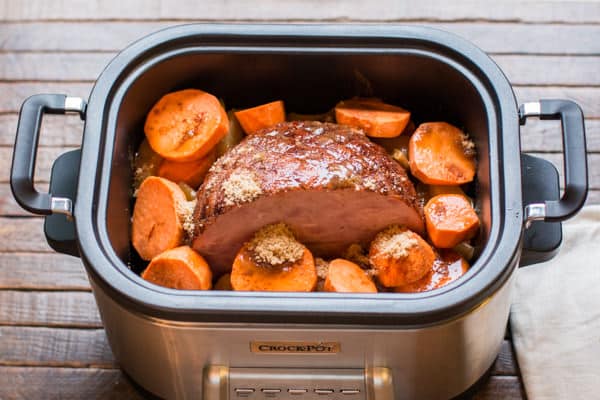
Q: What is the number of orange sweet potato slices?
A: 12